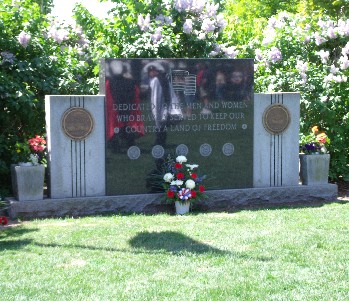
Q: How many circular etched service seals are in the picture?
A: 5